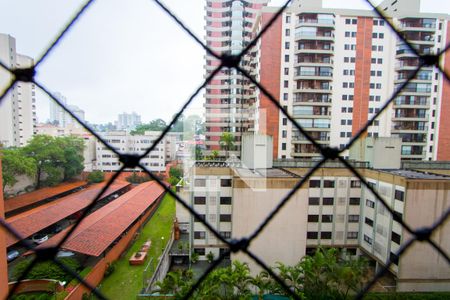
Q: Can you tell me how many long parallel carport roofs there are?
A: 3